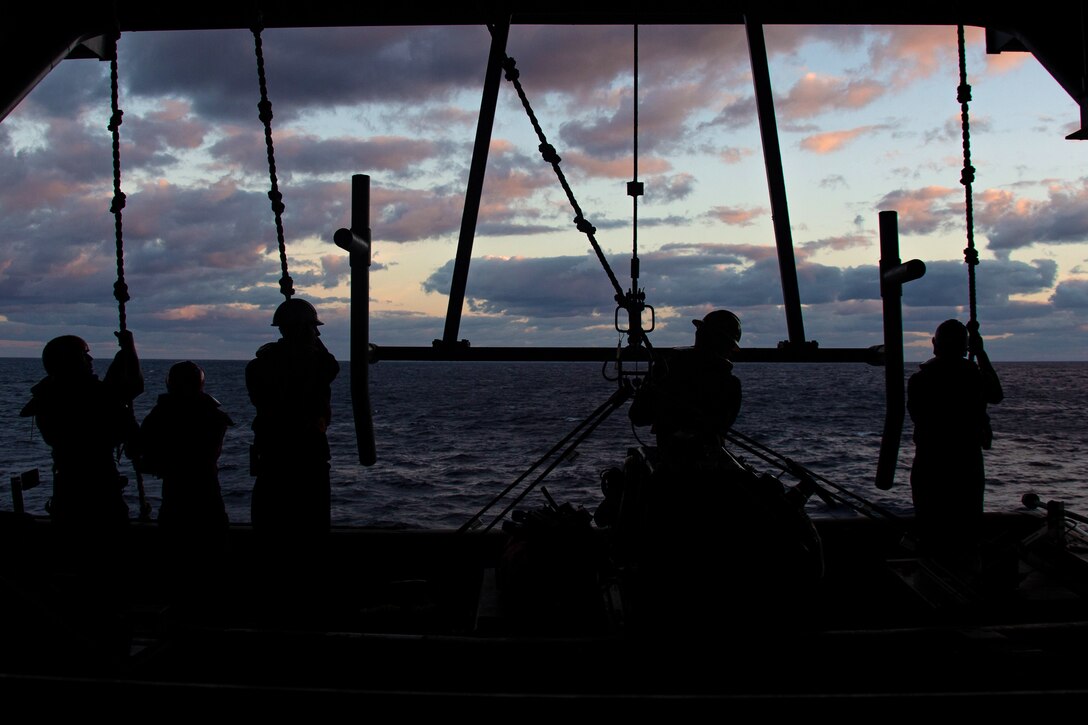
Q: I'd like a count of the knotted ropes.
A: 4